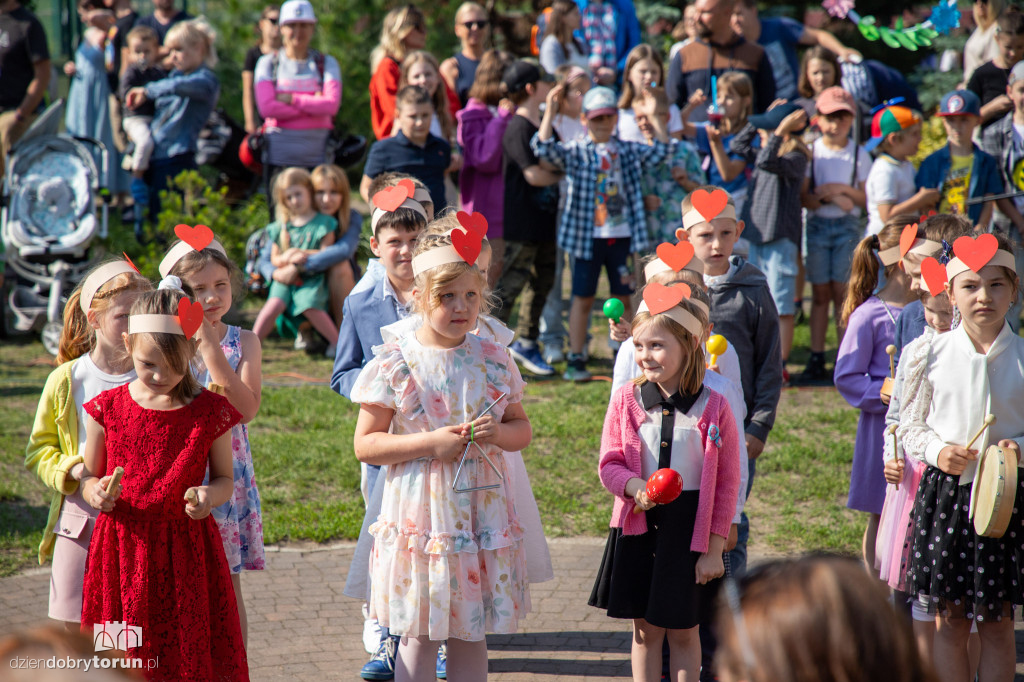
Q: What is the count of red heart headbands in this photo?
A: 15